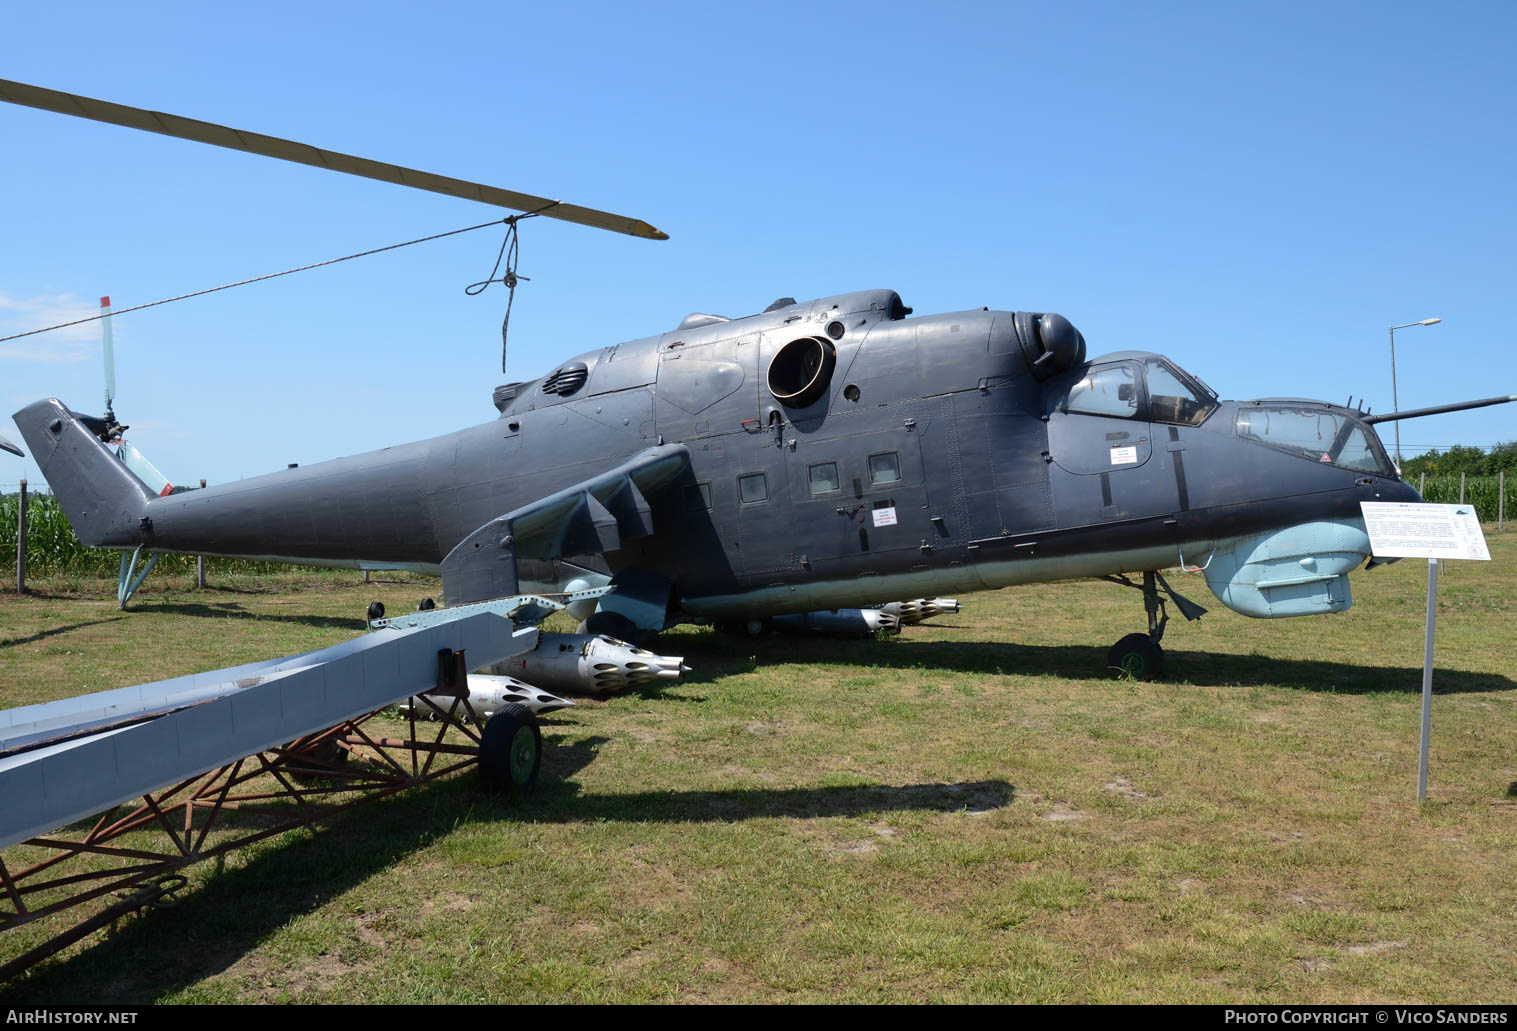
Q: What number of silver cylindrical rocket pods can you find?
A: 4